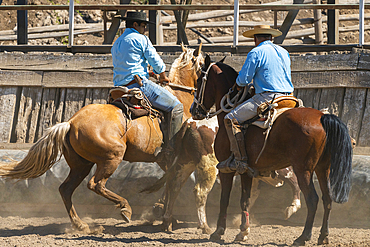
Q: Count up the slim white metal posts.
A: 3